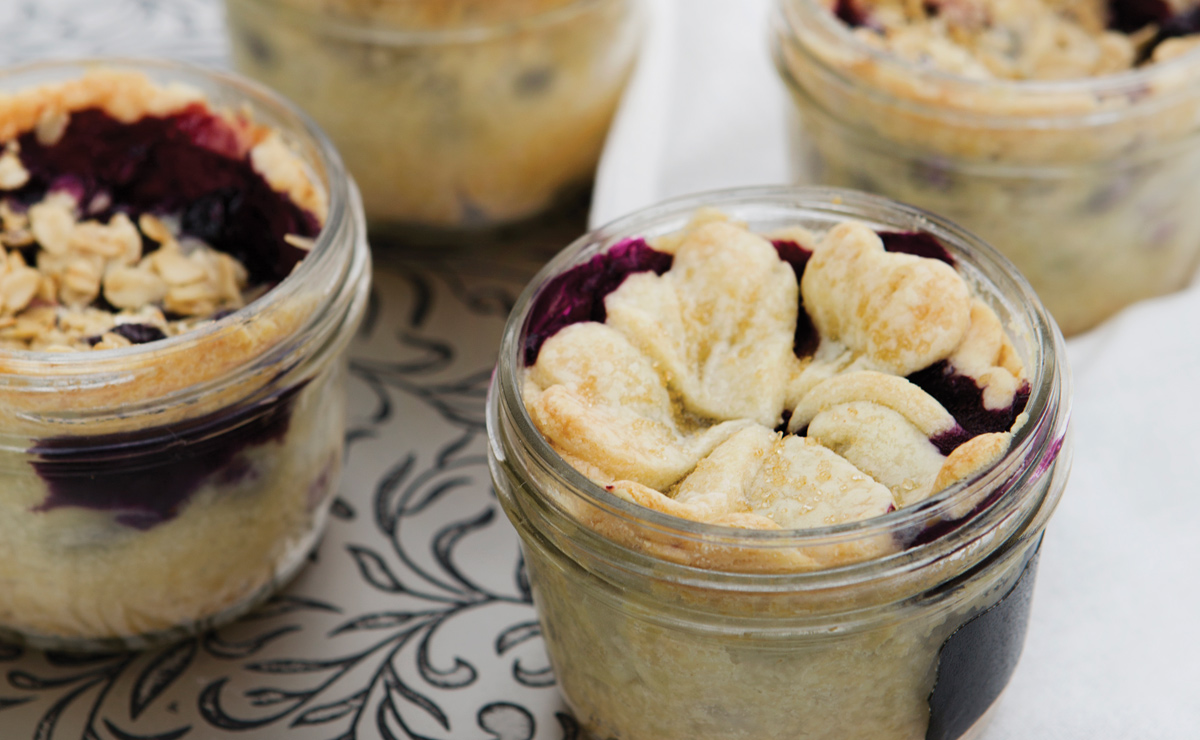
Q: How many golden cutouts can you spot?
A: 5